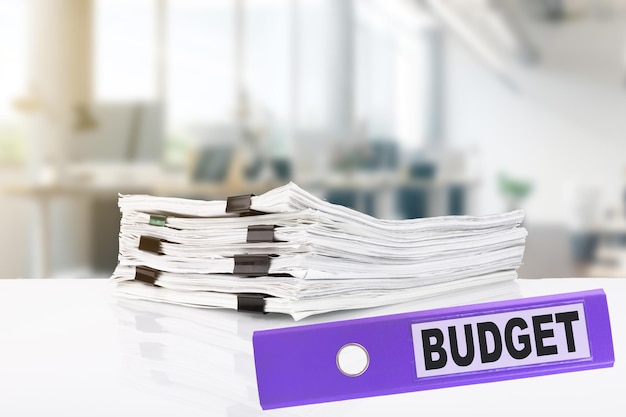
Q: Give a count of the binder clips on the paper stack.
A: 7